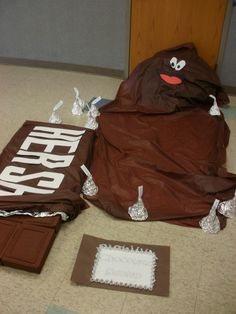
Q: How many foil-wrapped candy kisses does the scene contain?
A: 9